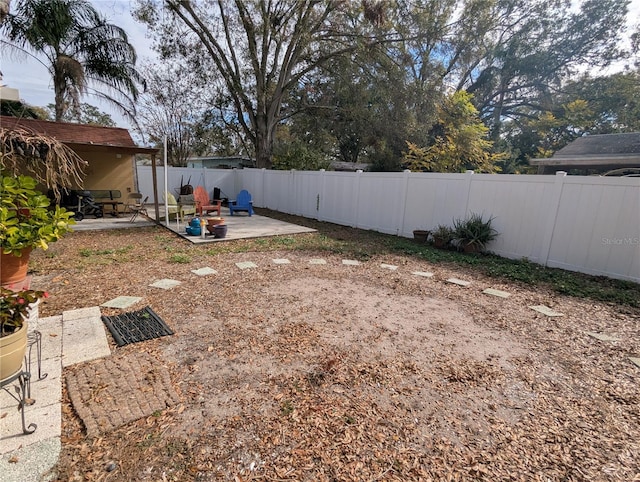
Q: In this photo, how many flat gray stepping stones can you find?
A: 14